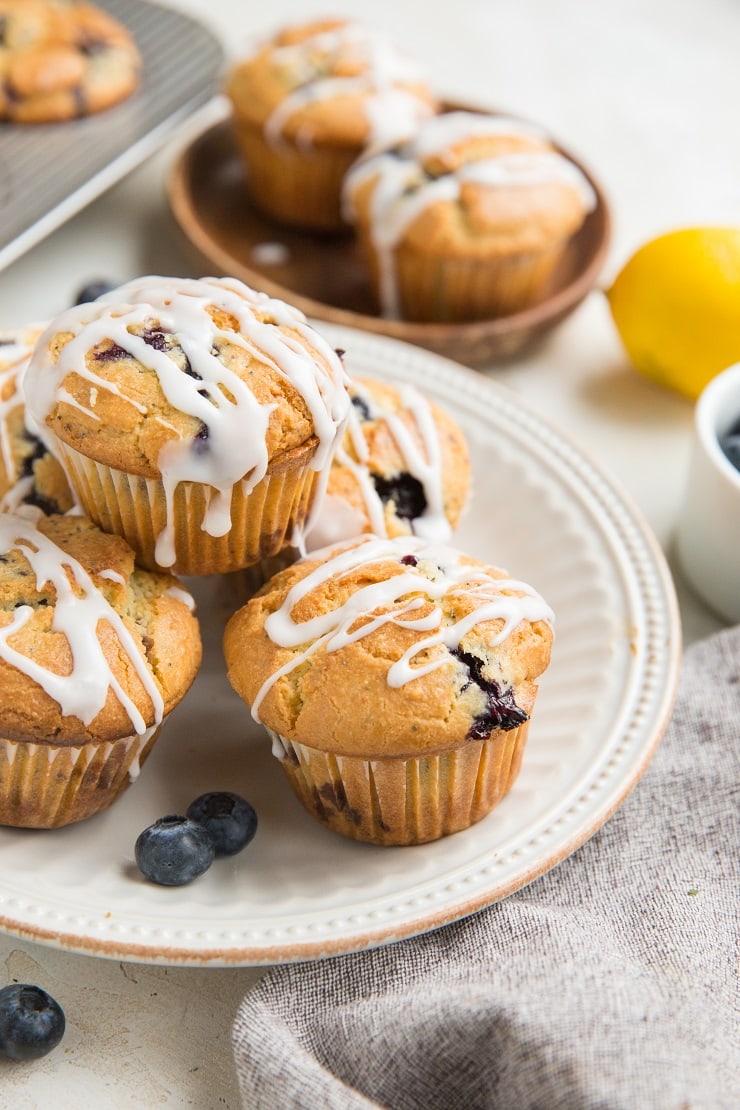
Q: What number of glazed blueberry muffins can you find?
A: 7